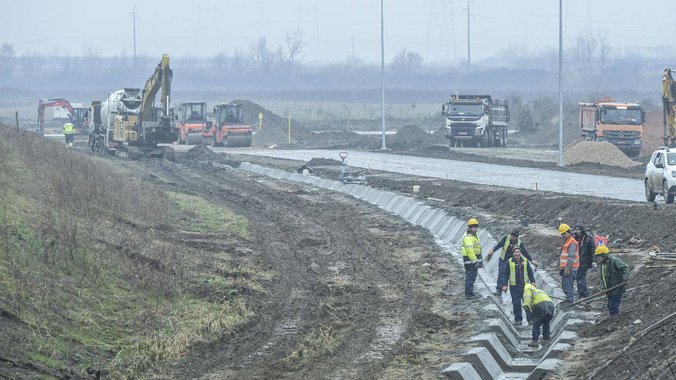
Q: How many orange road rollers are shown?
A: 2